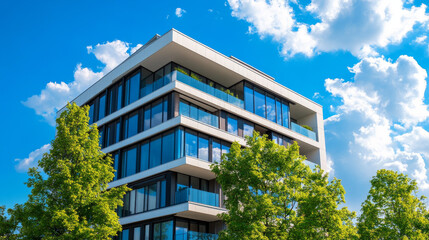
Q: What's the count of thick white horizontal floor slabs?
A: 5